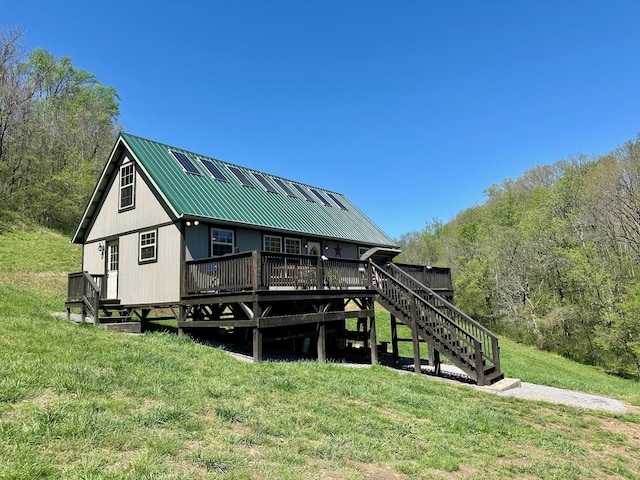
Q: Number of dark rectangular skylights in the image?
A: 8